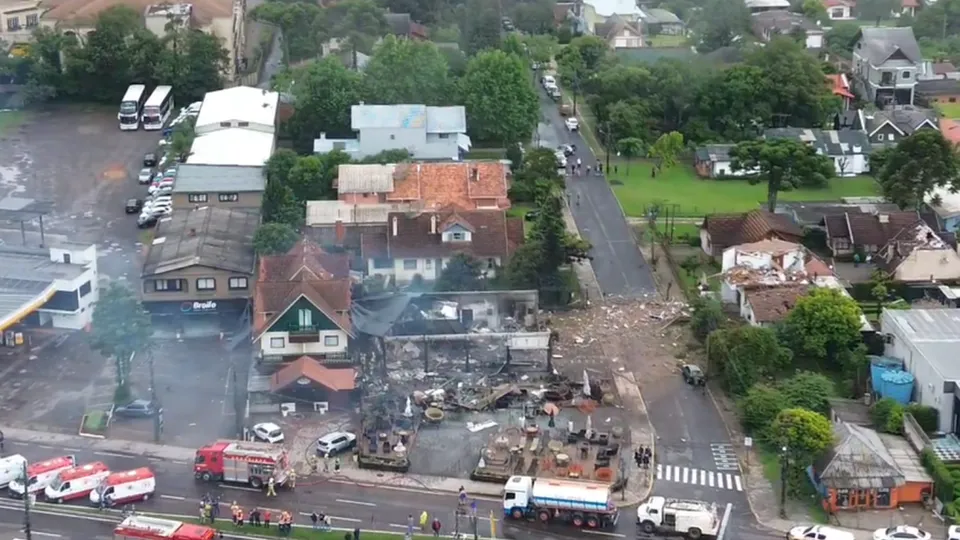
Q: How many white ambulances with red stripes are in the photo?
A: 3